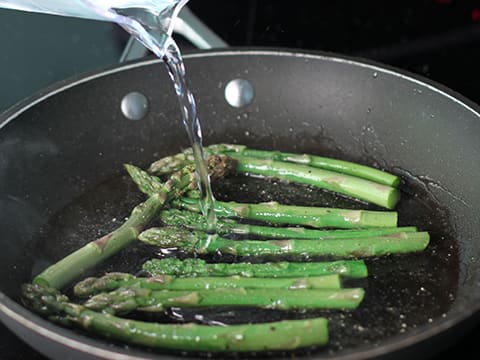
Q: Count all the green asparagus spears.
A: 10